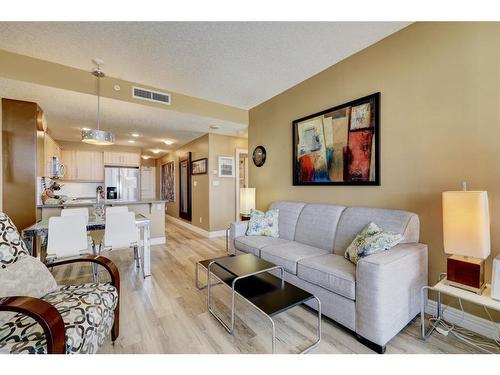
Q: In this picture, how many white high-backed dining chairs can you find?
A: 4